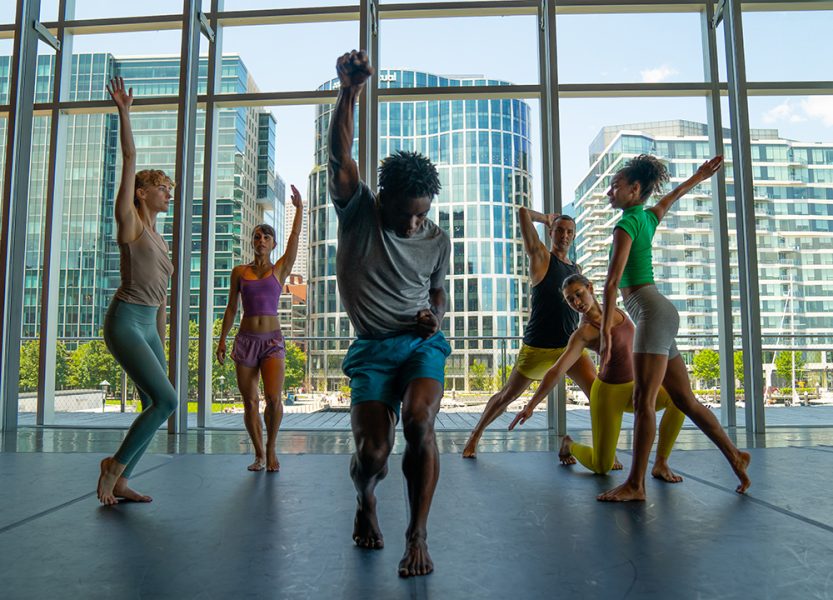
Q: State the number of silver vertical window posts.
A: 8